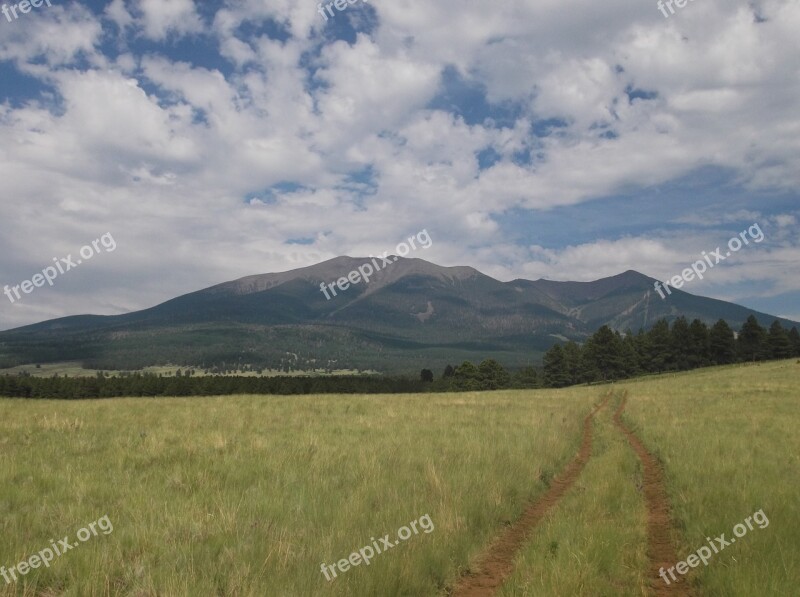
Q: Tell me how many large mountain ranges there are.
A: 1